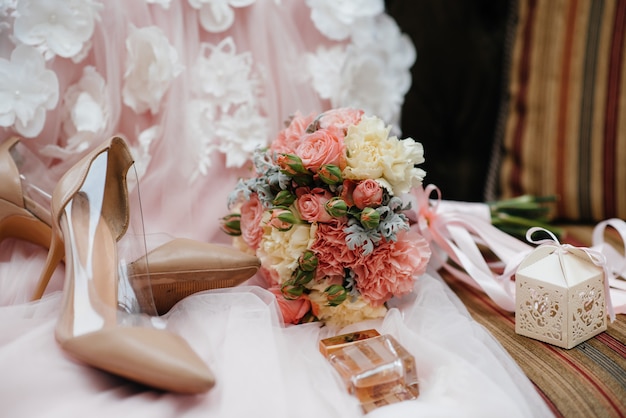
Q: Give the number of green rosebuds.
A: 11